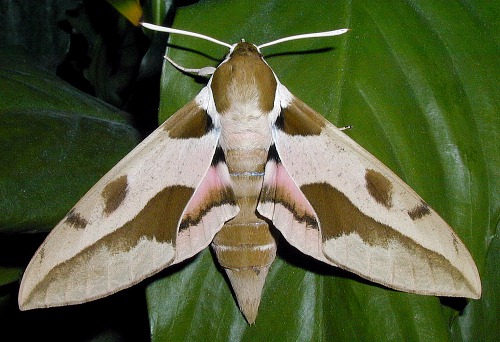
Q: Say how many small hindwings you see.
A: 2